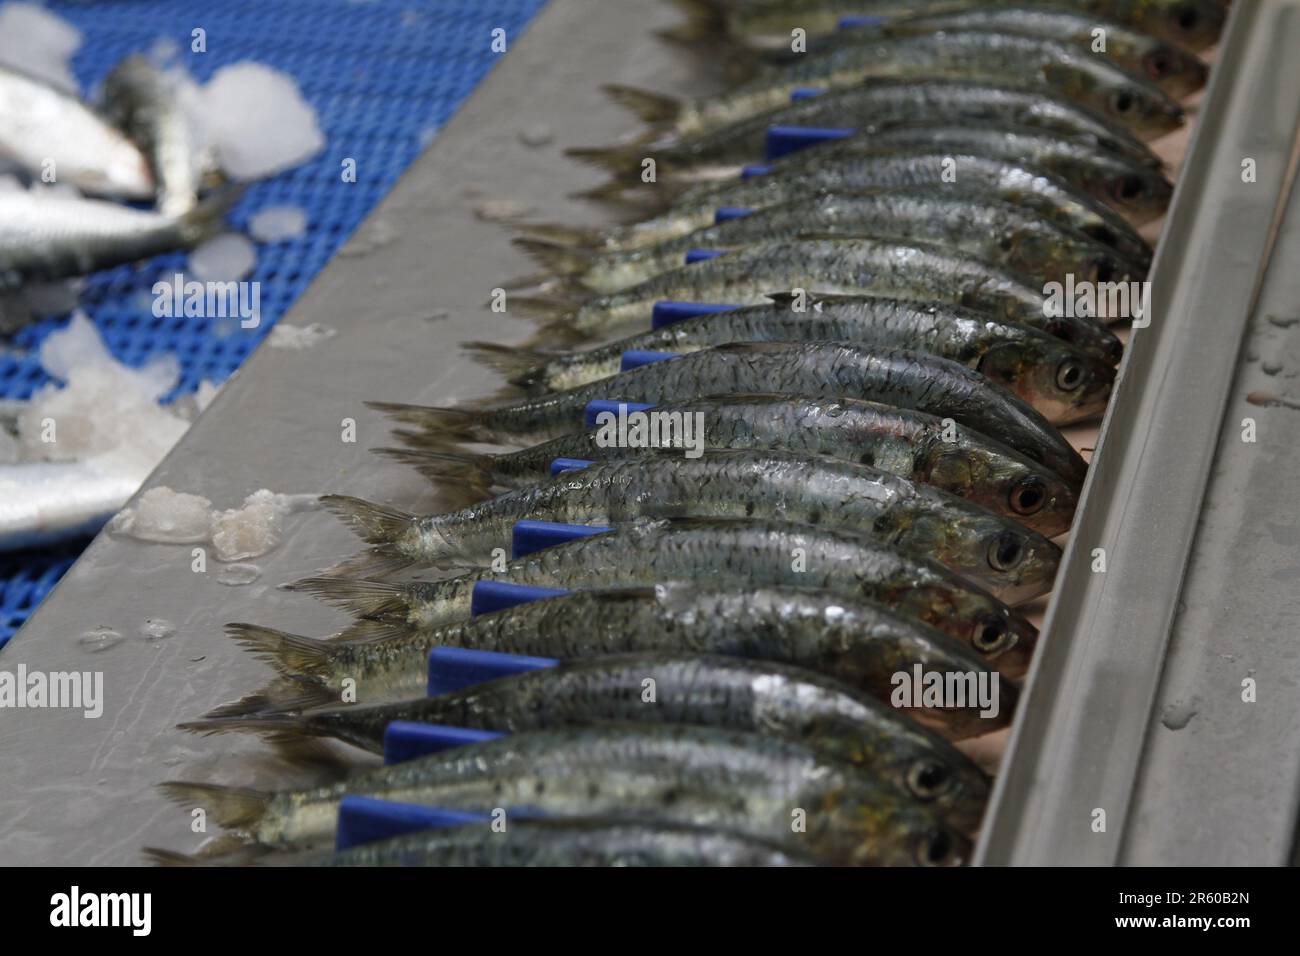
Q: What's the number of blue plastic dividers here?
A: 15